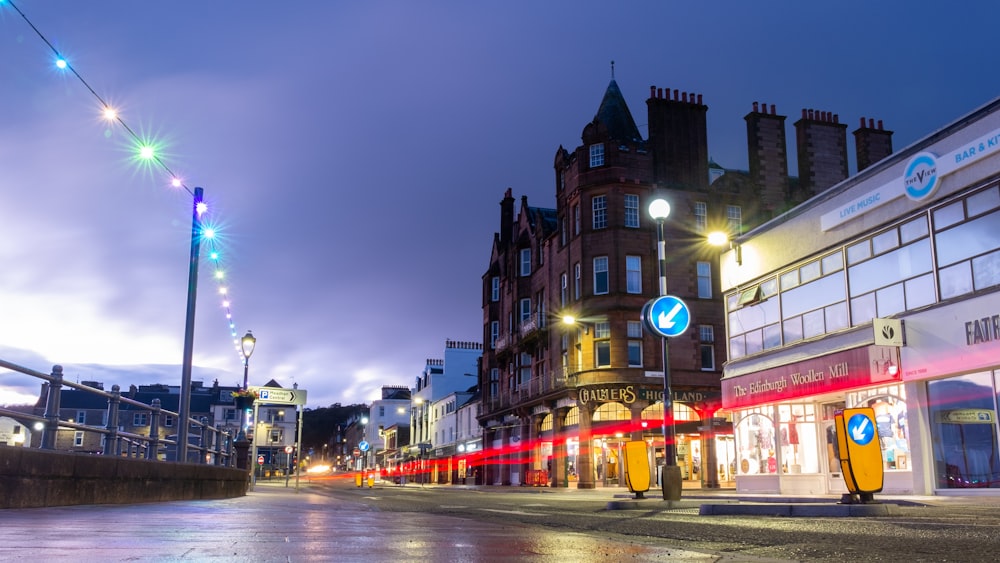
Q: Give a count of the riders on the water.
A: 0